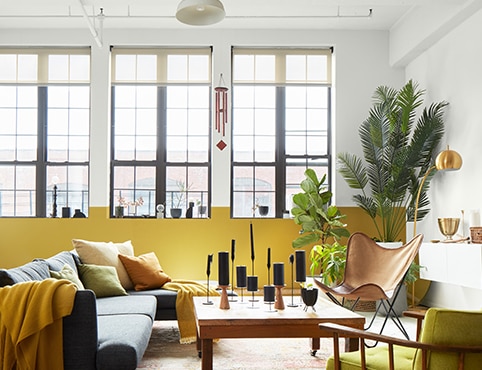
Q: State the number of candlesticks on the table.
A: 11